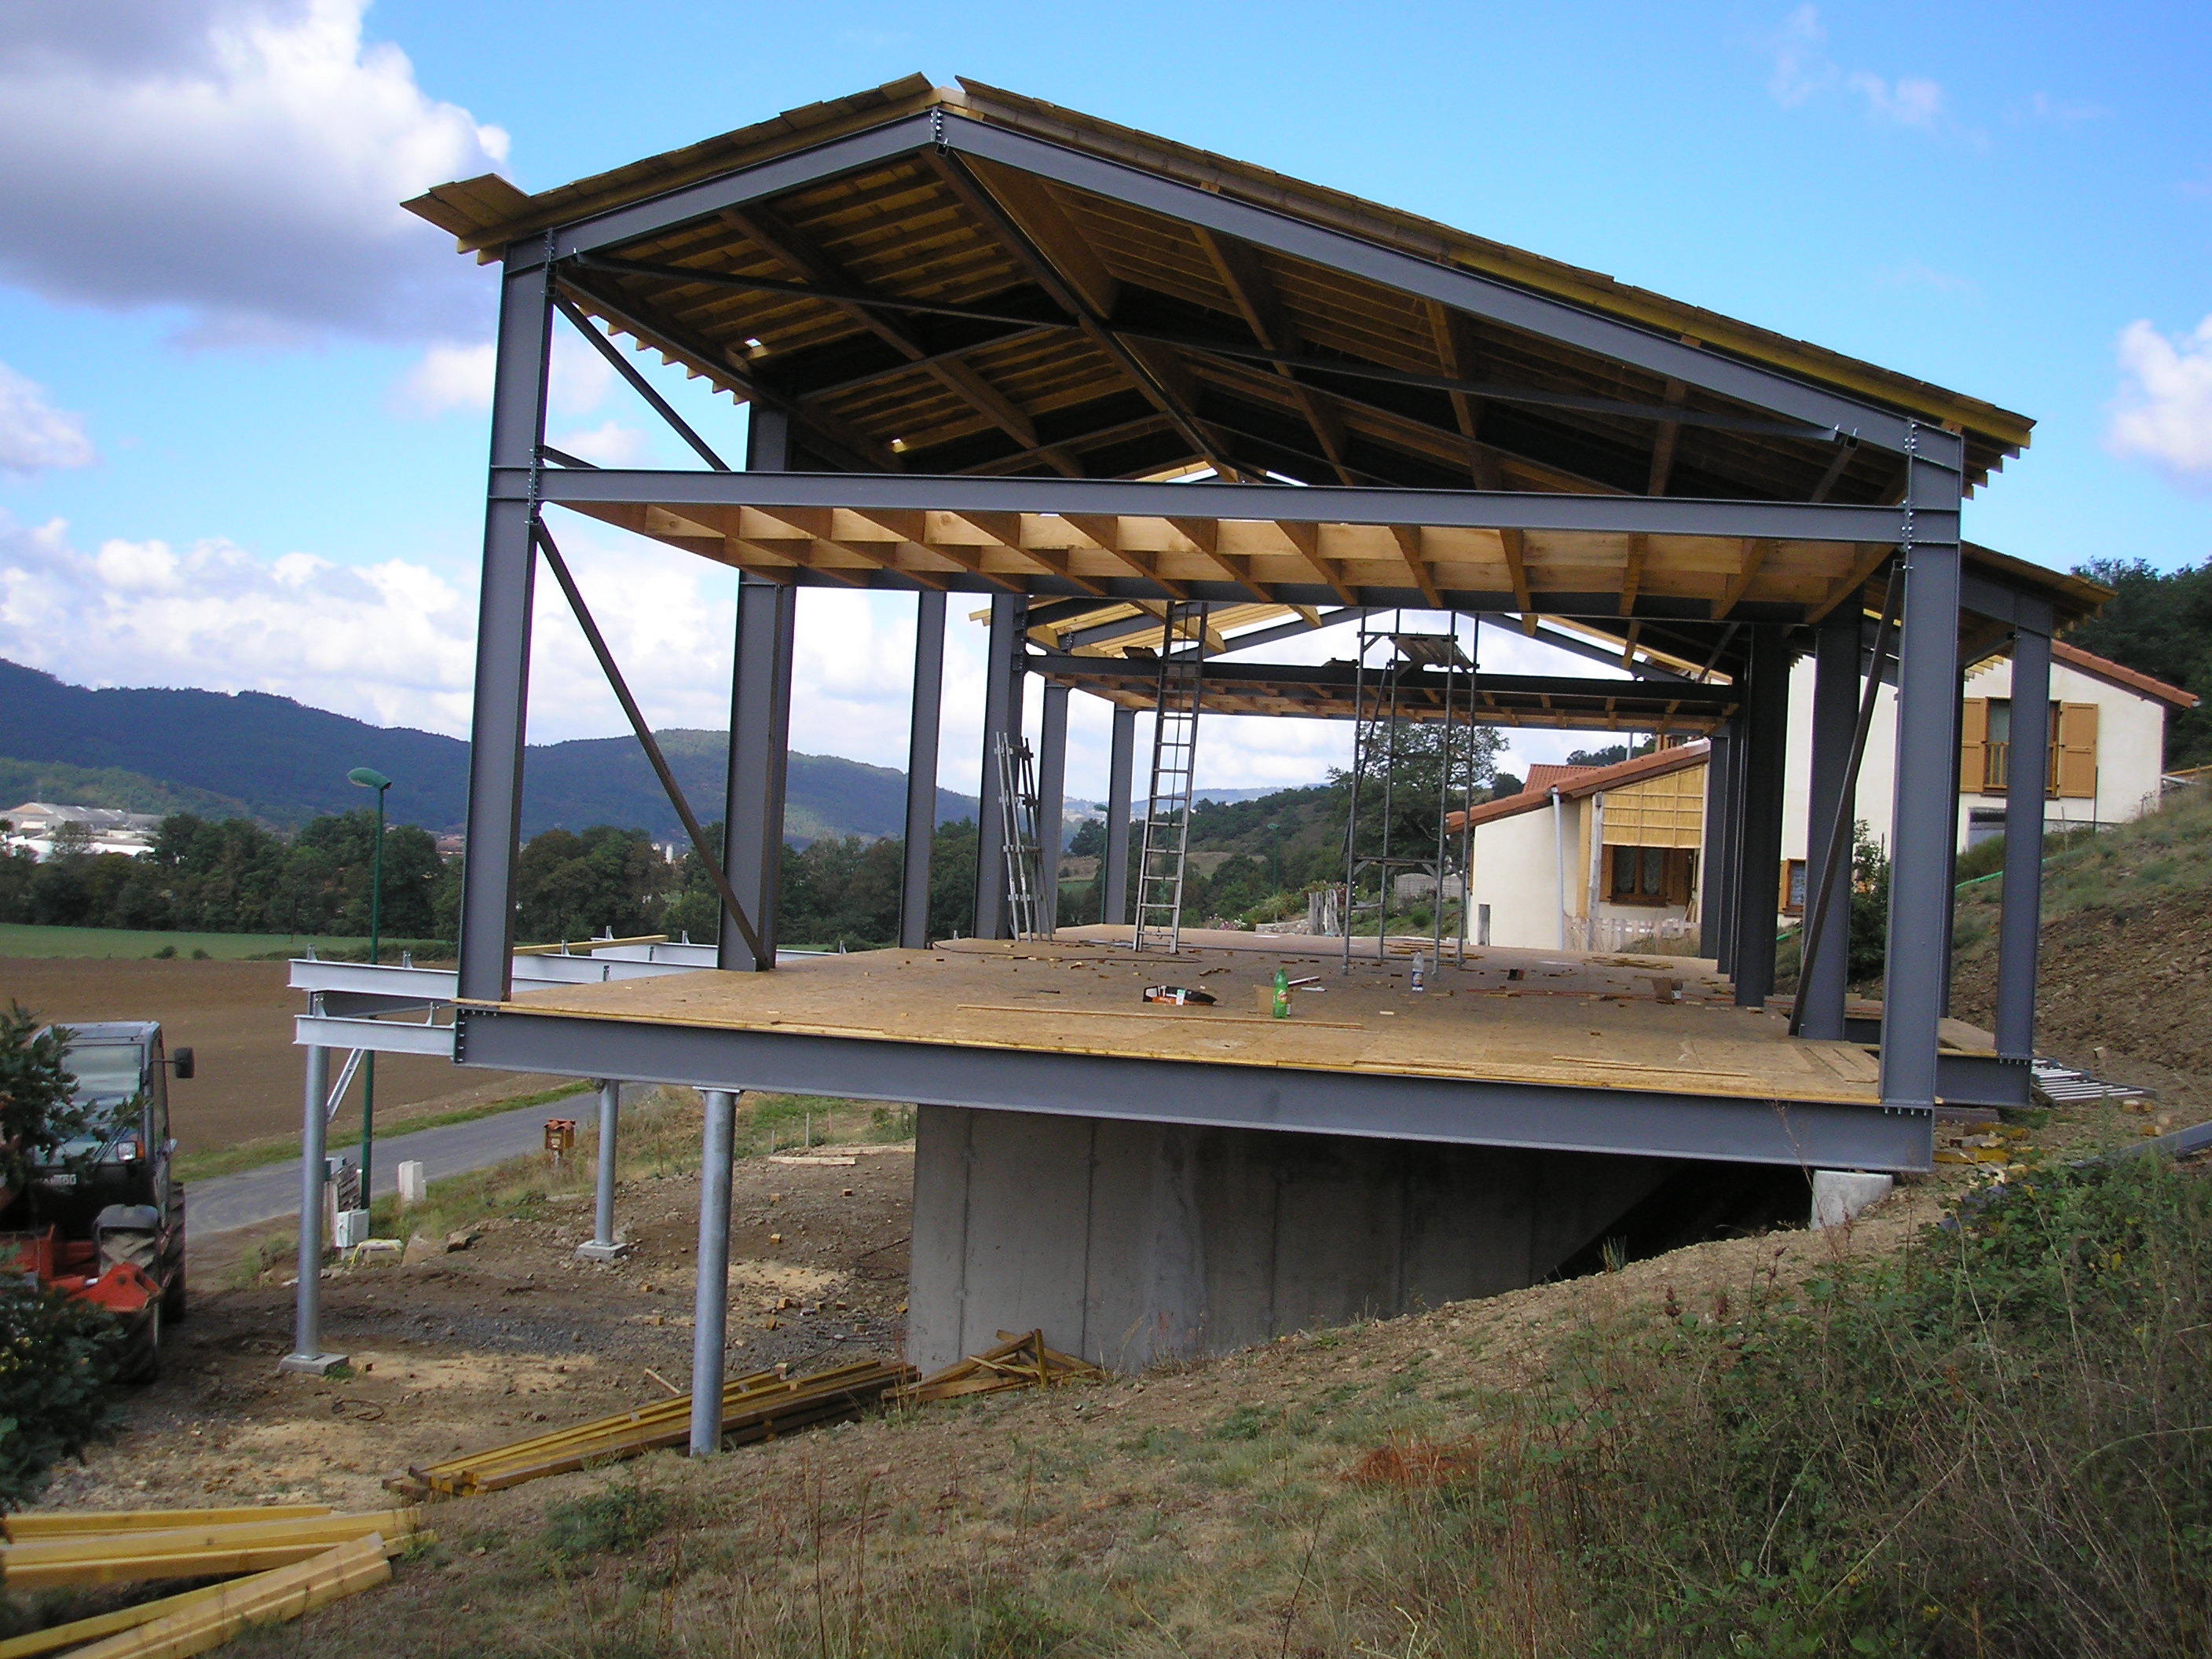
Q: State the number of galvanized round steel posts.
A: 3